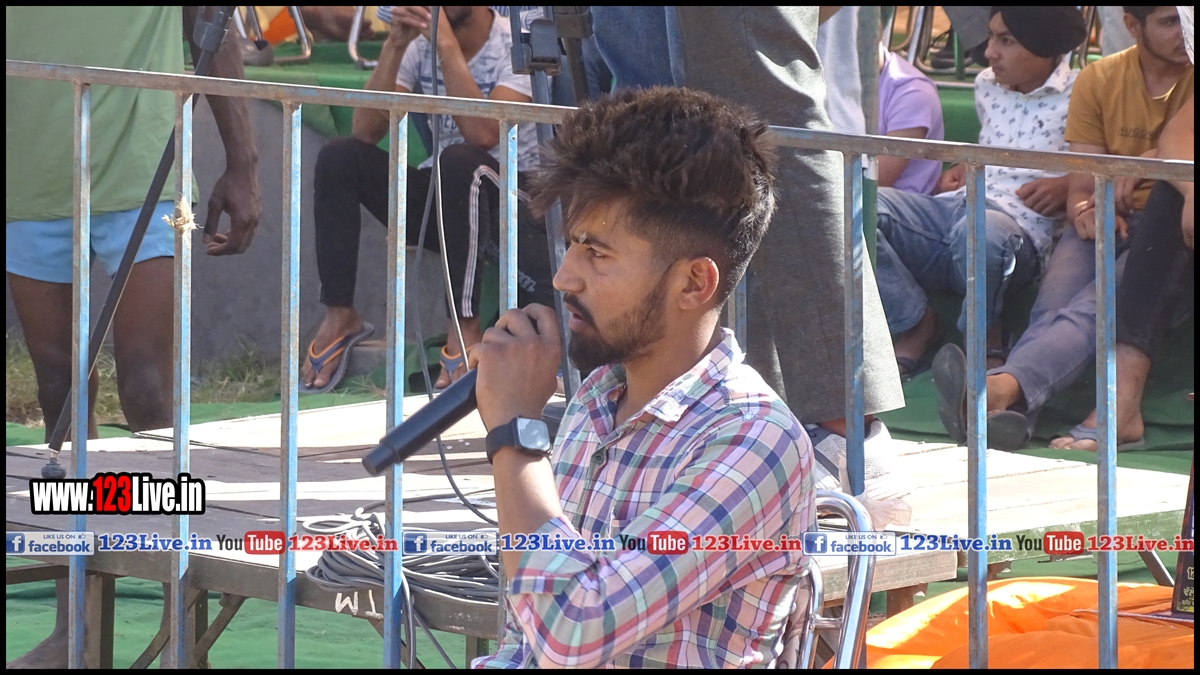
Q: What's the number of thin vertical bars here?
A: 9